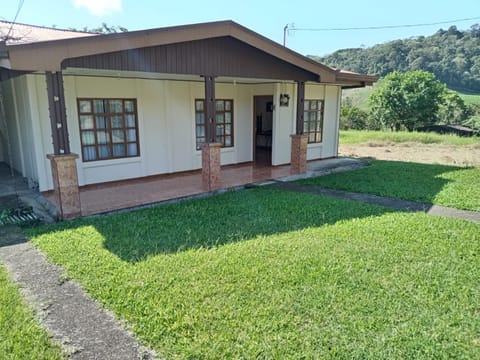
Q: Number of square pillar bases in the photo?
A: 3